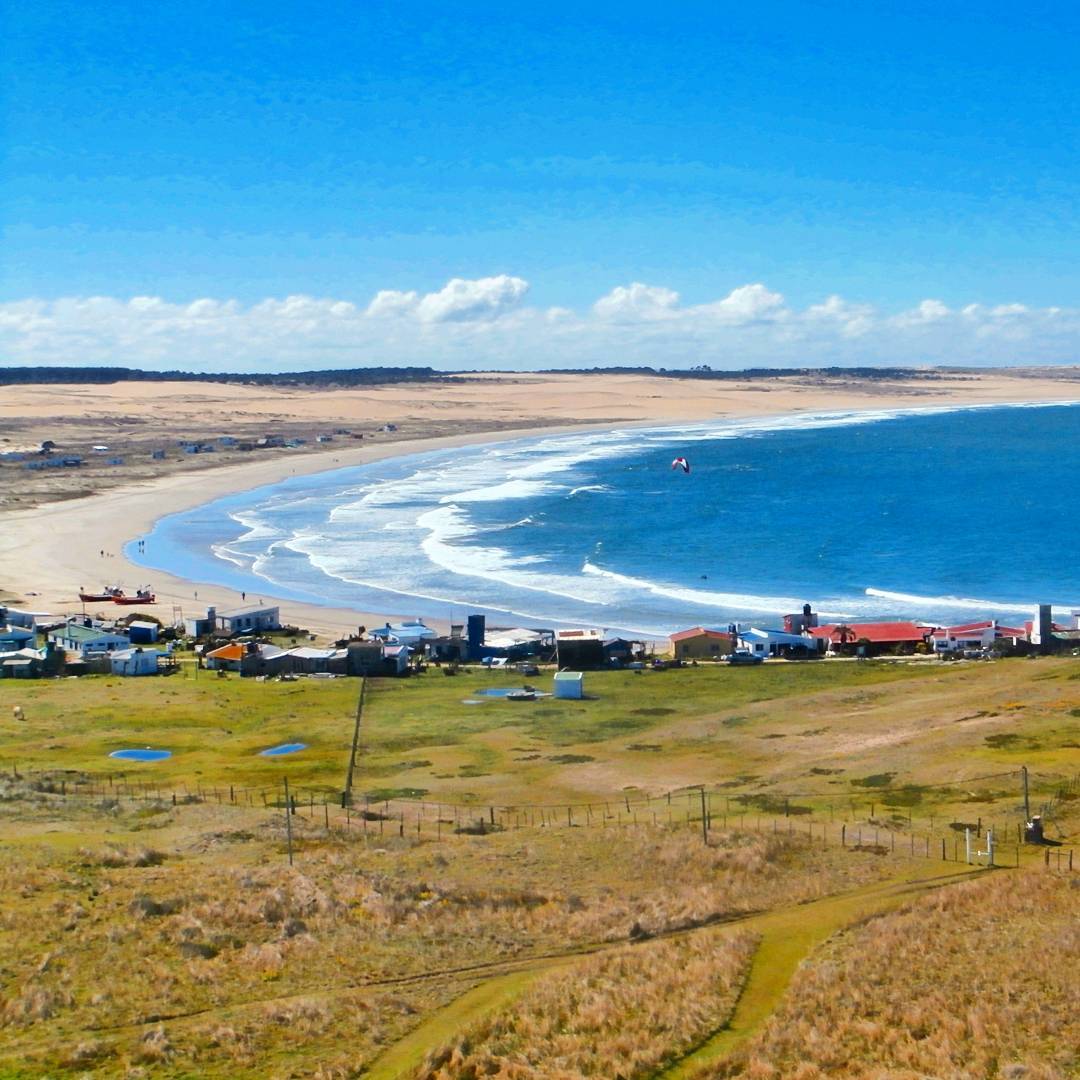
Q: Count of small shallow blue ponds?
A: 3